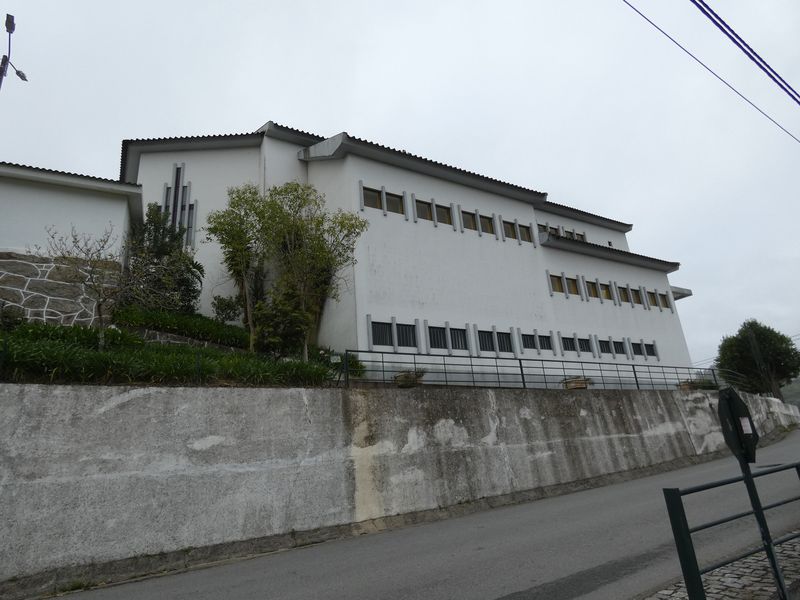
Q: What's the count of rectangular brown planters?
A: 3